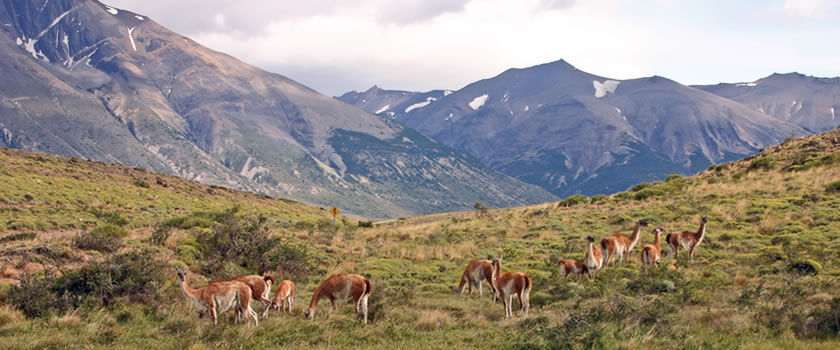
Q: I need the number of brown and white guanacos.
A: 11